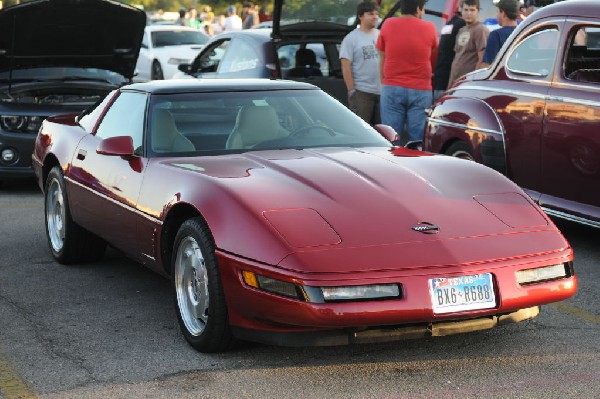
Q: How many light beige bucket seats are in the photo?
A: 2